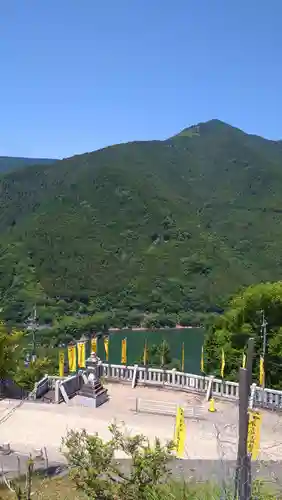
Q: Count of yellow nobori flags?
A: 14